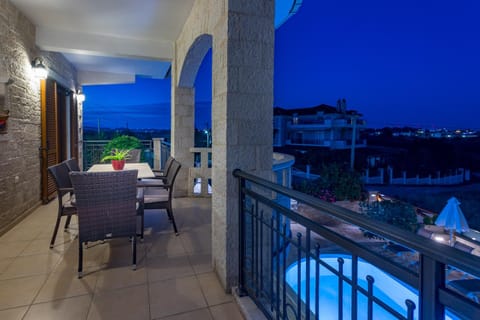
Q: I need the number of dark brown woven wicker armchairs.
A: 6